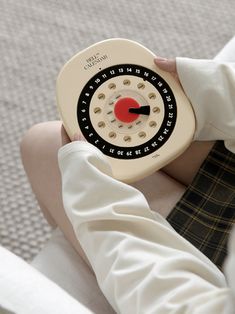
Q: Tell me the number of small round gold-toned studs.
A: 12